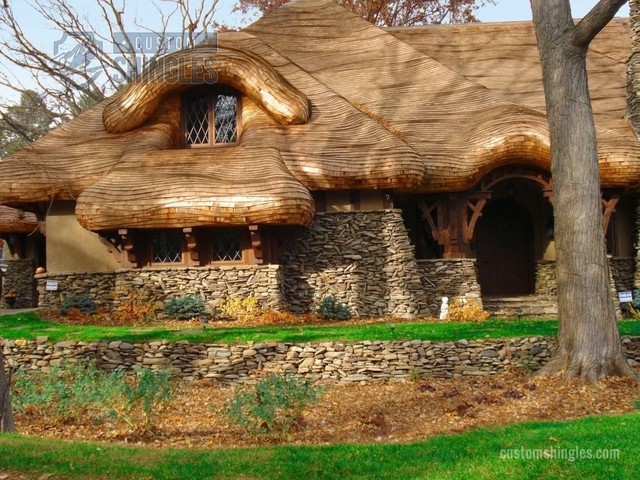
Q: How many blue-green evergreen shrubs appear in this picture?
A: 3